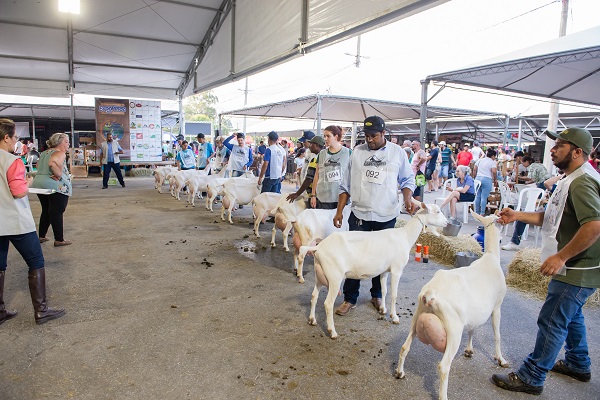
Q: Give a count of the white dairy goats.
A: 11